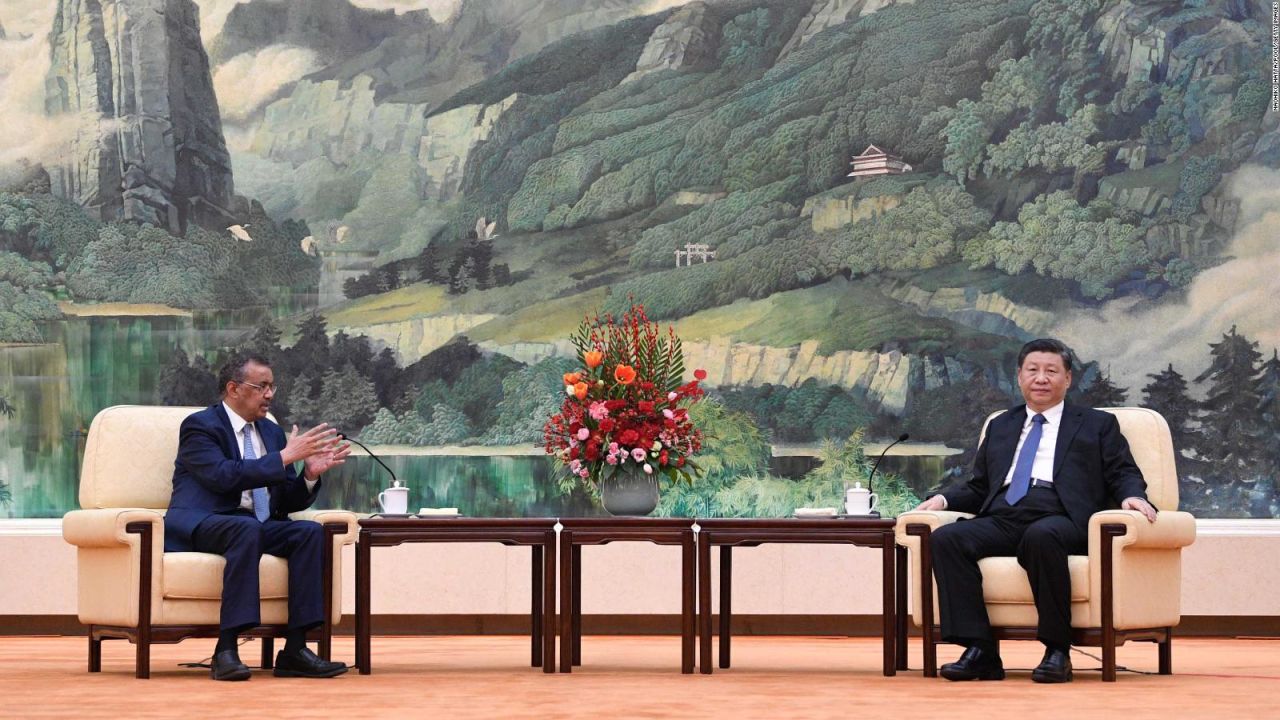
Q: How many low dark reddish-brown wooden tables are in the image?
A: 3